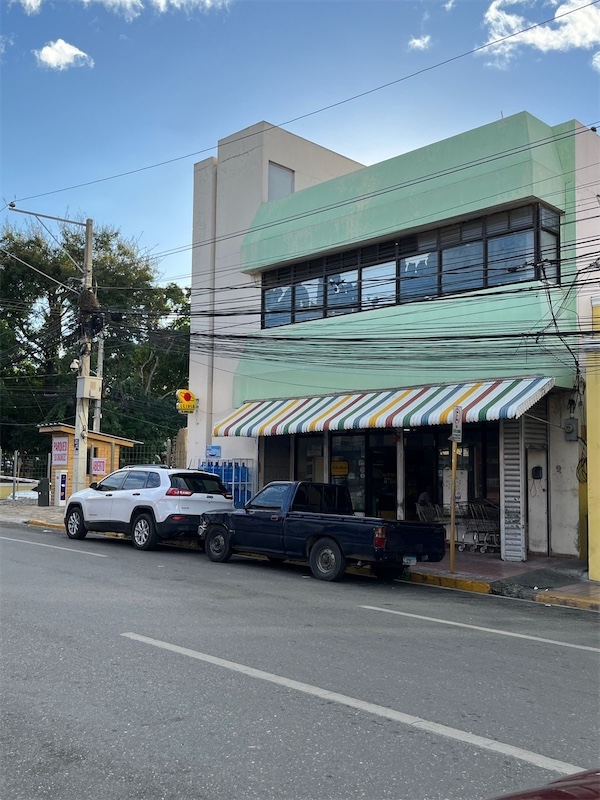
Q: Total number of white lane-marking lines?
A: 3